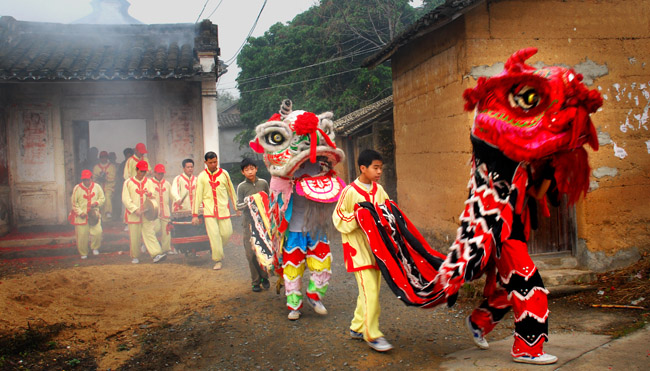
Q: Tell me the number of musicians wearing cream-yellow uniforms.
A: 7